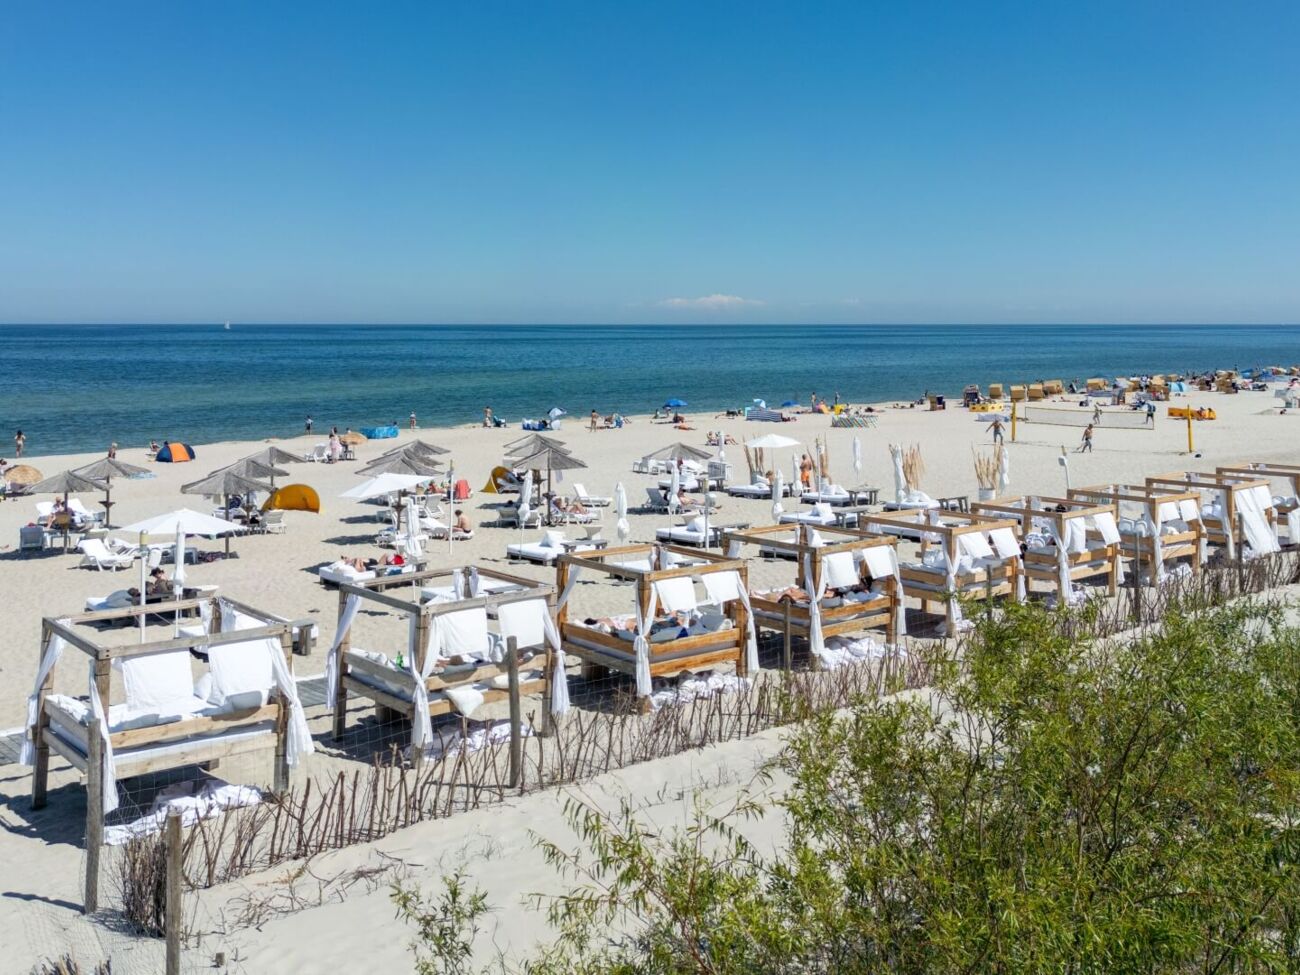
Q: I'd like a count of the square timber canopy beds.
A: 9